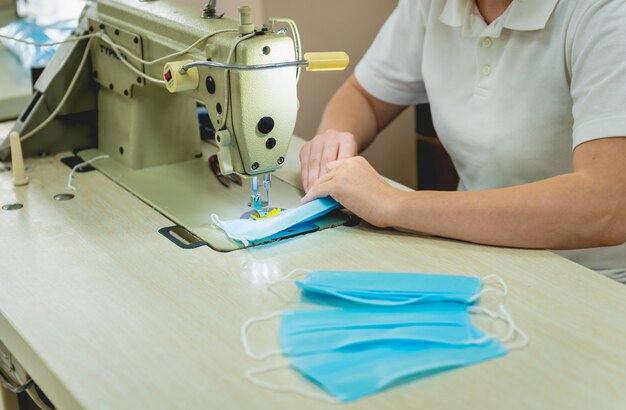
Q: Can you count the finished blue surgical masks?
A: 3